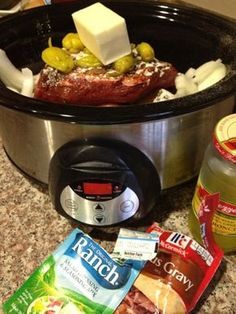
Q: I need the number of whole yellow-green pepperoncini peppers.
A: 5